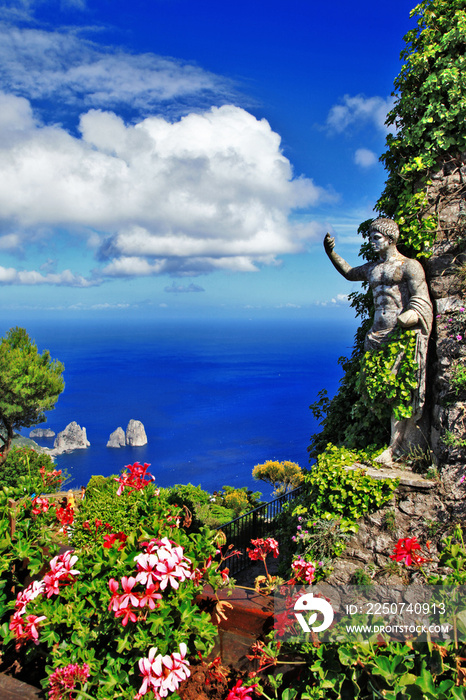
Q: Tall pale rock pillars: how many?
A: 3